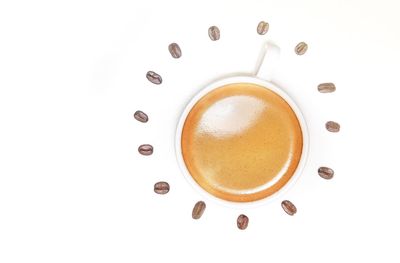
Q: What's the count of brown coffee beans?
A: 14